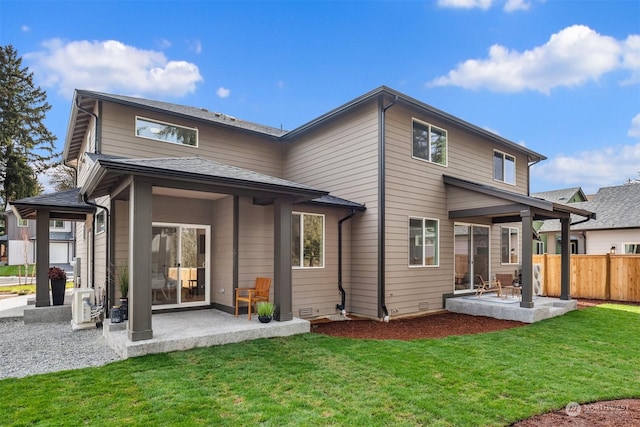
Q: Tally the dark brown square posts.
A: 5